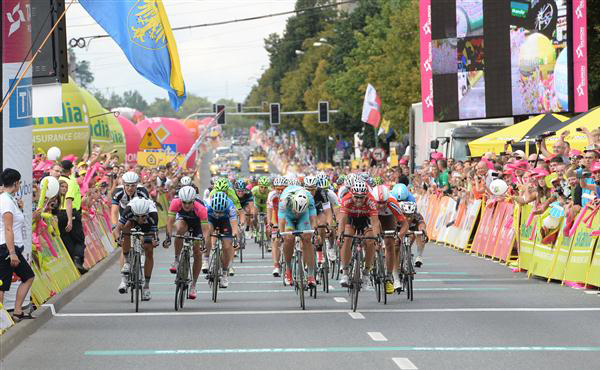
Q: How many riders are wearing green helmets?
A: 2